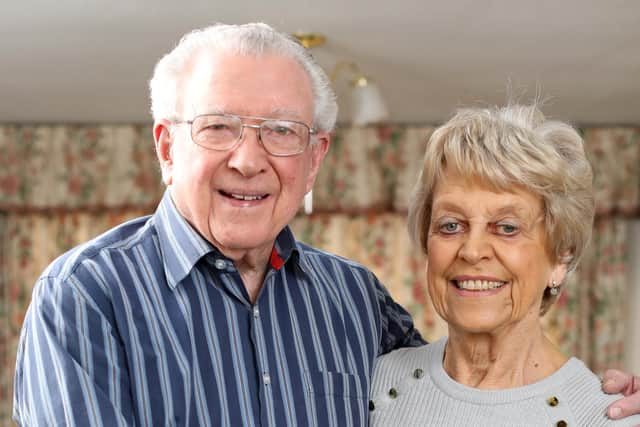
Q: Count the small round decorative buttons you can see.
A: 5